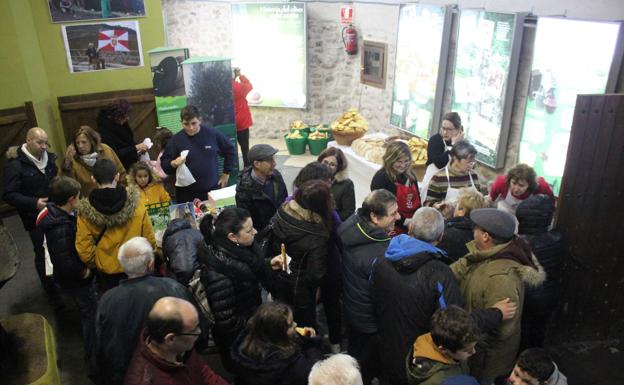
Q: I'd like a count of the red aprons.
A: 1